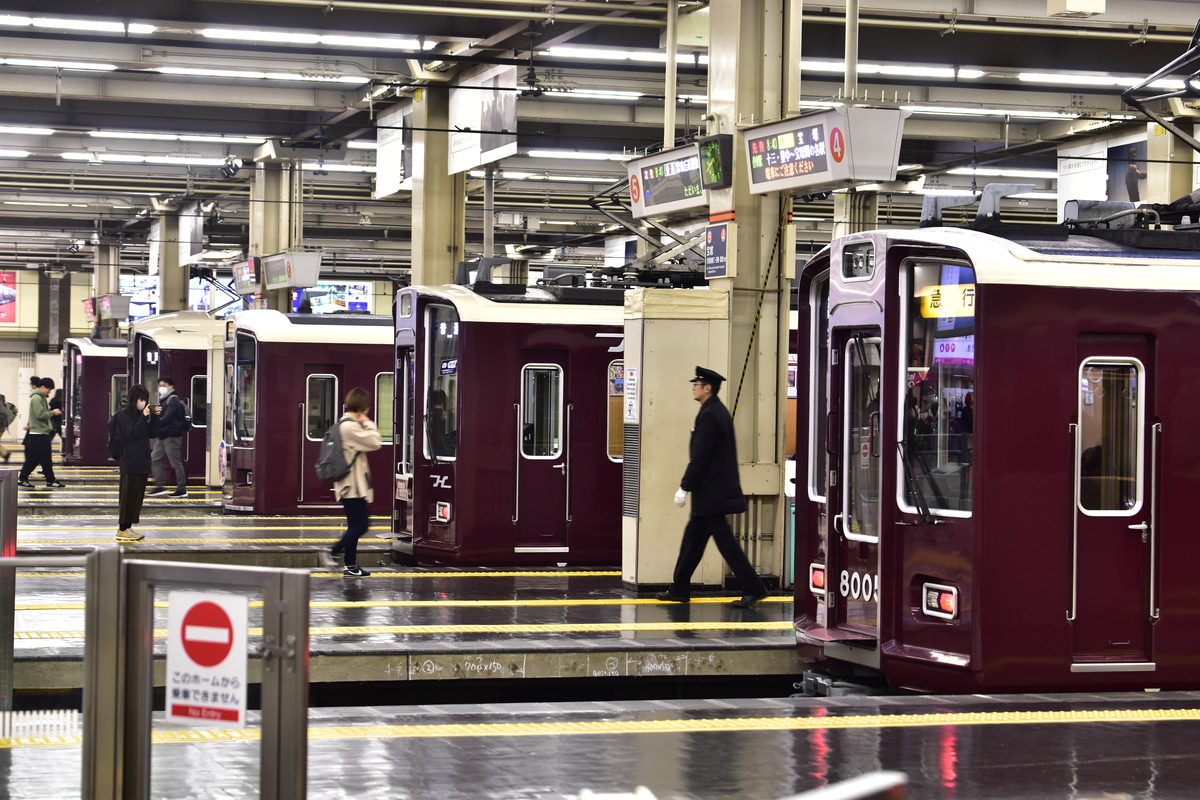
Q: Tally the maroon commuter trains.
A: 5